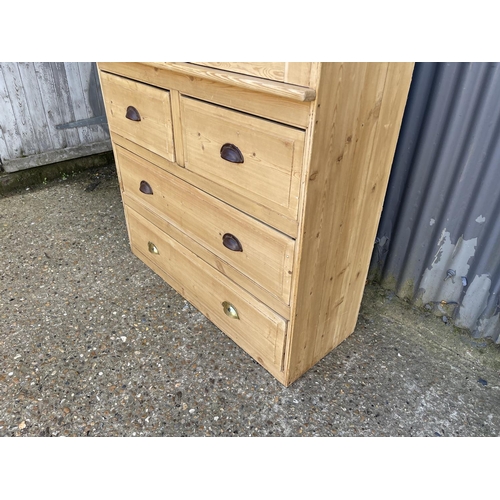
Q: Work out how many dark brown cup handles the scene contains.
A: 4